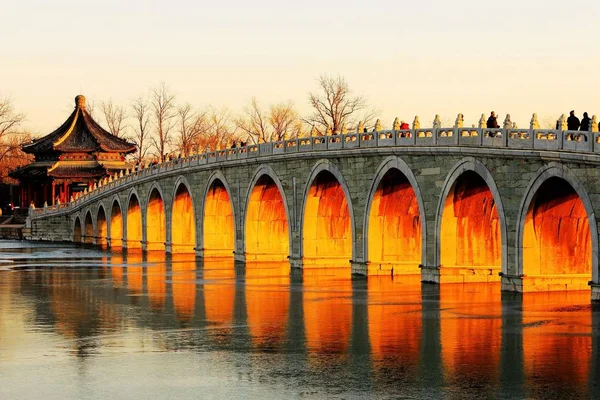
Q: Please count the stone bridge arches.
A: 13